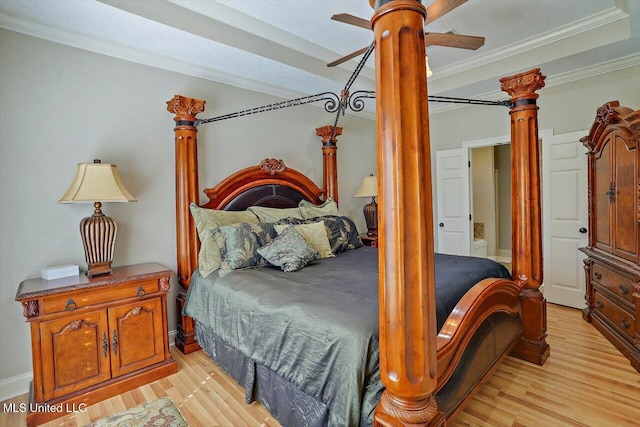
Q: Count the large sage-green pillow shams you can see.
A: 3